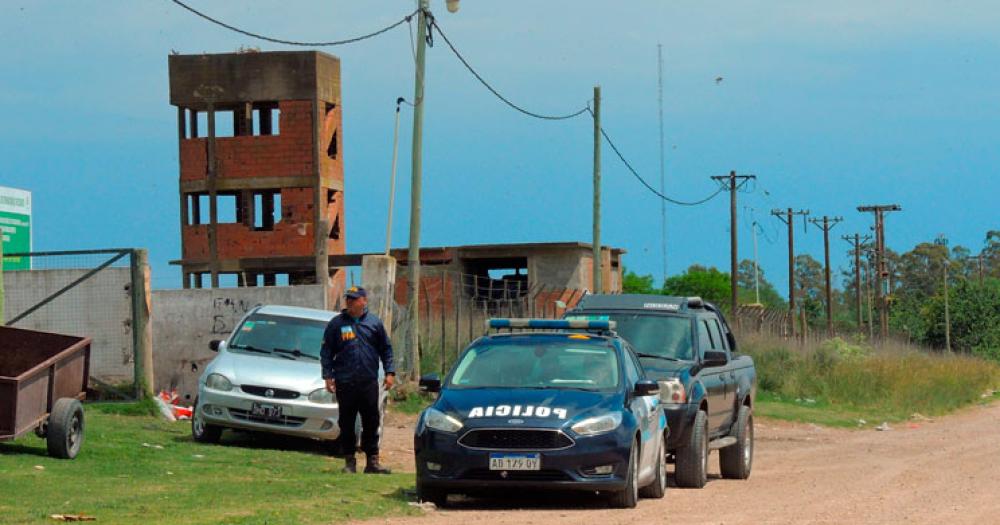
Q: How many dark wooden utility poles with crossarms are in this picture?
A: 5